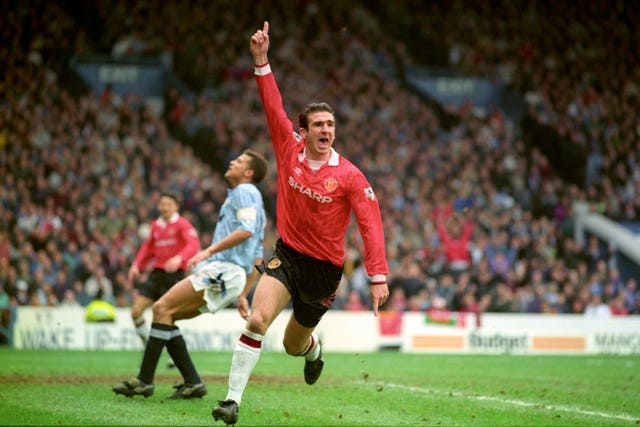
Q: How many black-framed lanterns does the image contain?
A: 0